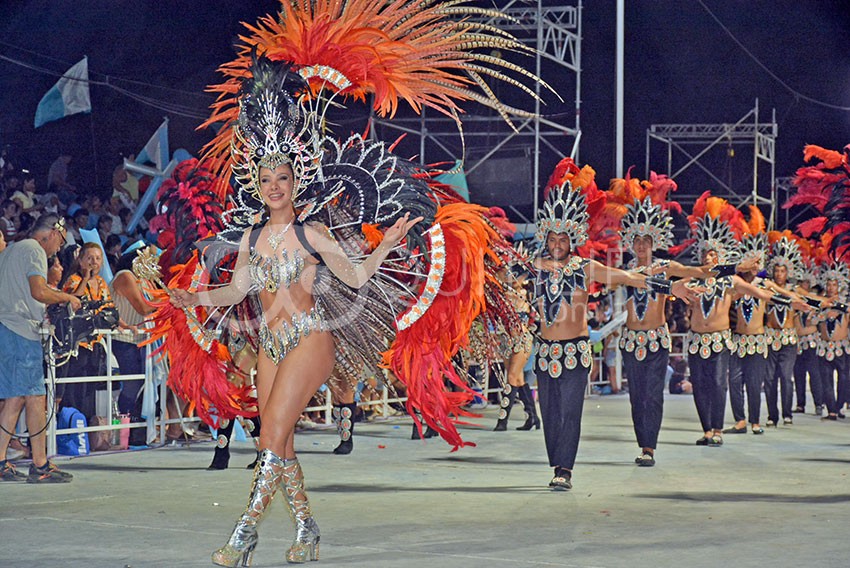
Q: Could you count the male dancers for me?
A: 7